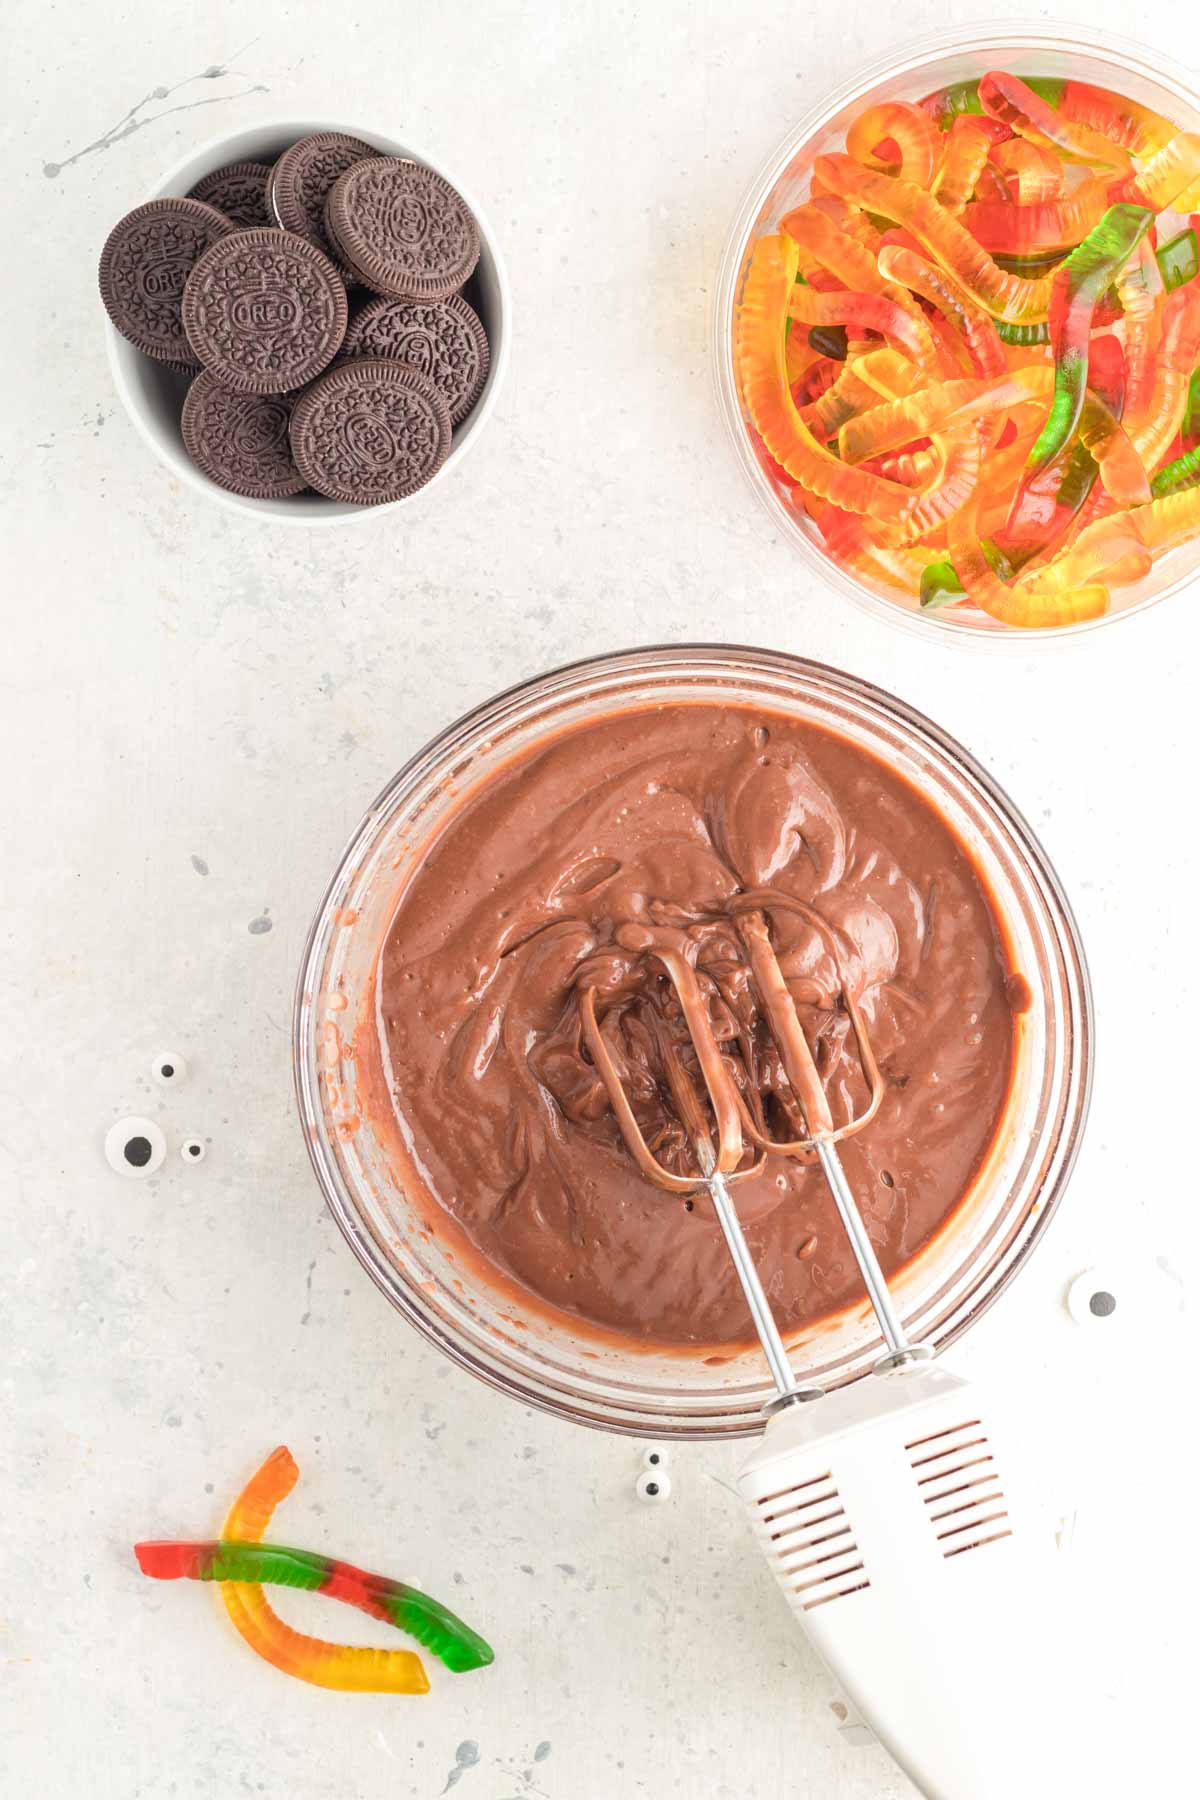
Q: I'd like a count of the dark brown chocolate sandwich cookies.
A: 8